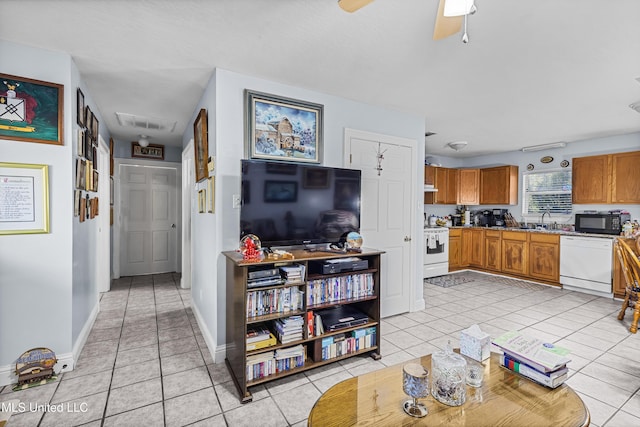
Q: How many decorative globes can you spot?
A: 2